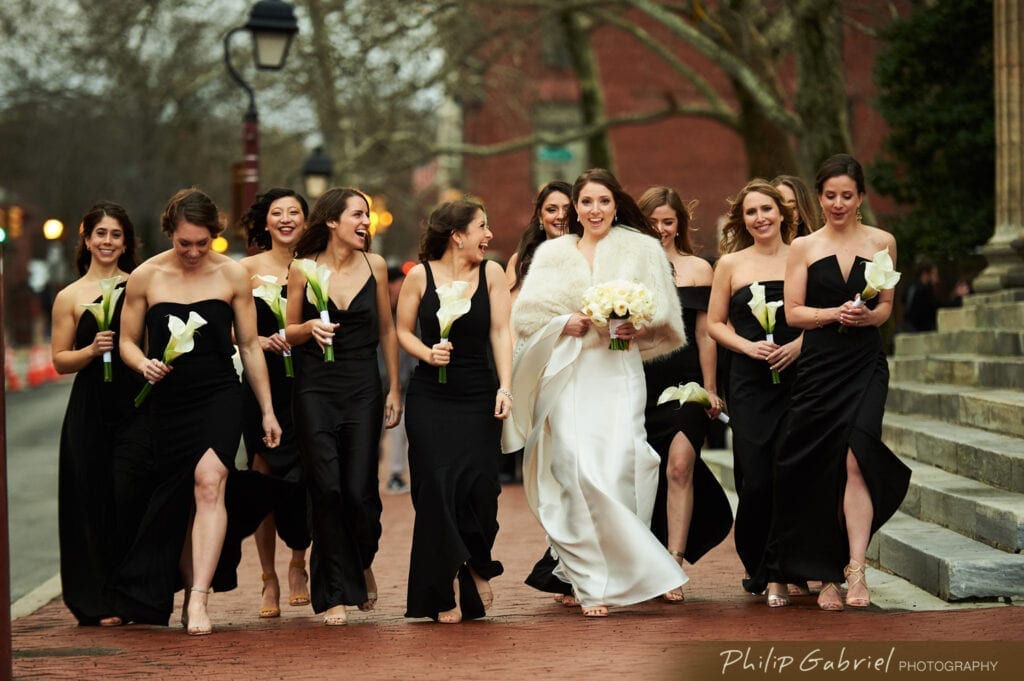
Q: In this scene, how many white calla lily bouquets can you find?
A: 8